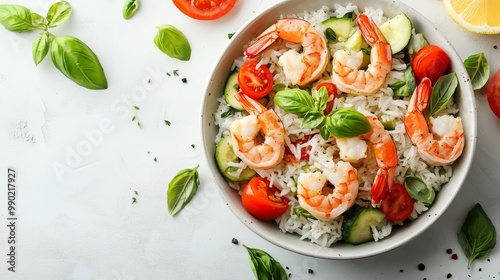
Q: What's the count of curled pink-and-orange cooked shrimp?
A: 6